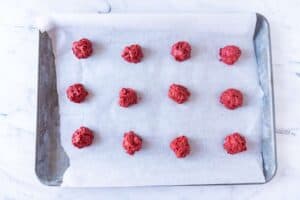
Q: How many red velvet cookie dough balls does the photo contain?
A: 12